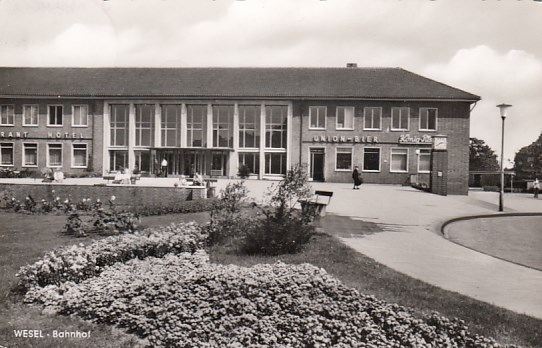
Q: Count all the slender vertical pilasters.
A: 8